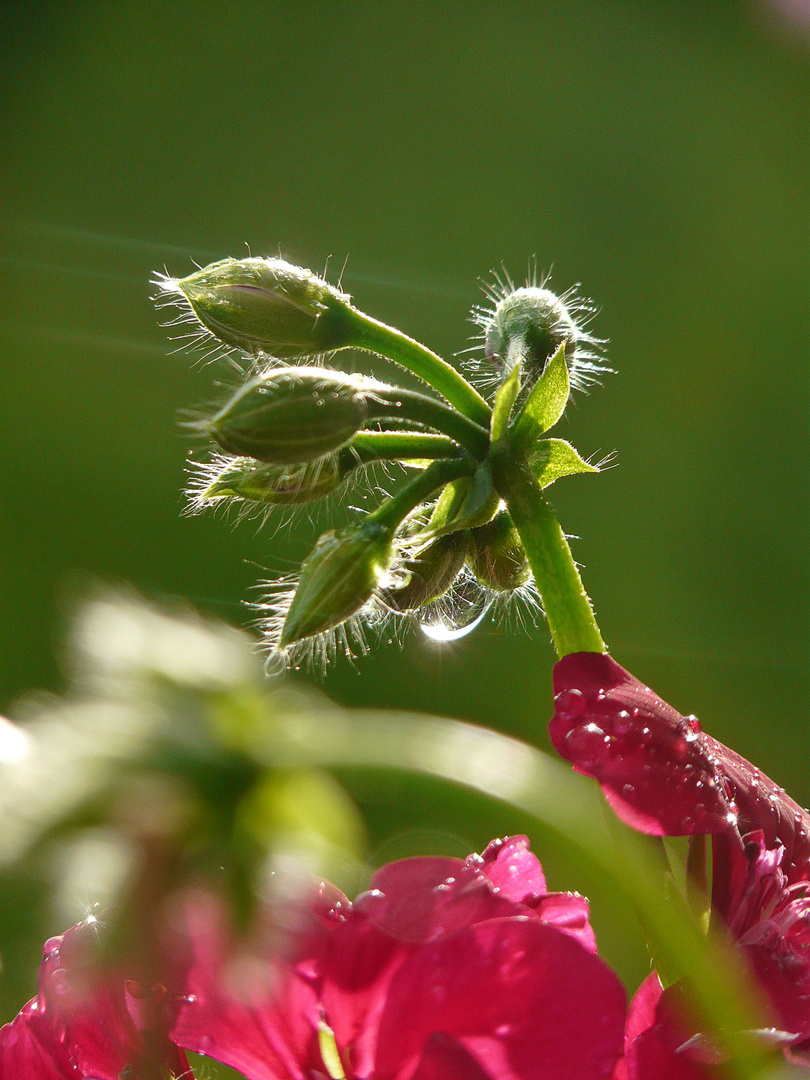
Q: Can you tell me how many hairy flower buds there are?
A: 7